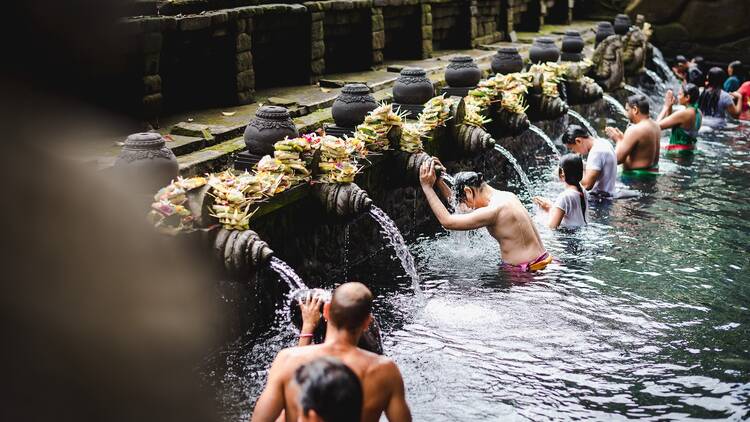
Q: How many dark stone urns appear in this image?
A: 10